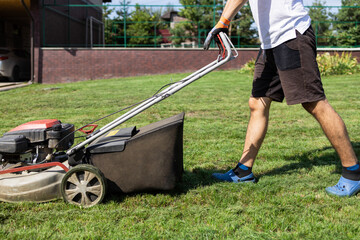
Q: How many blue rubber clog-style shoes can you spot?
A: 2